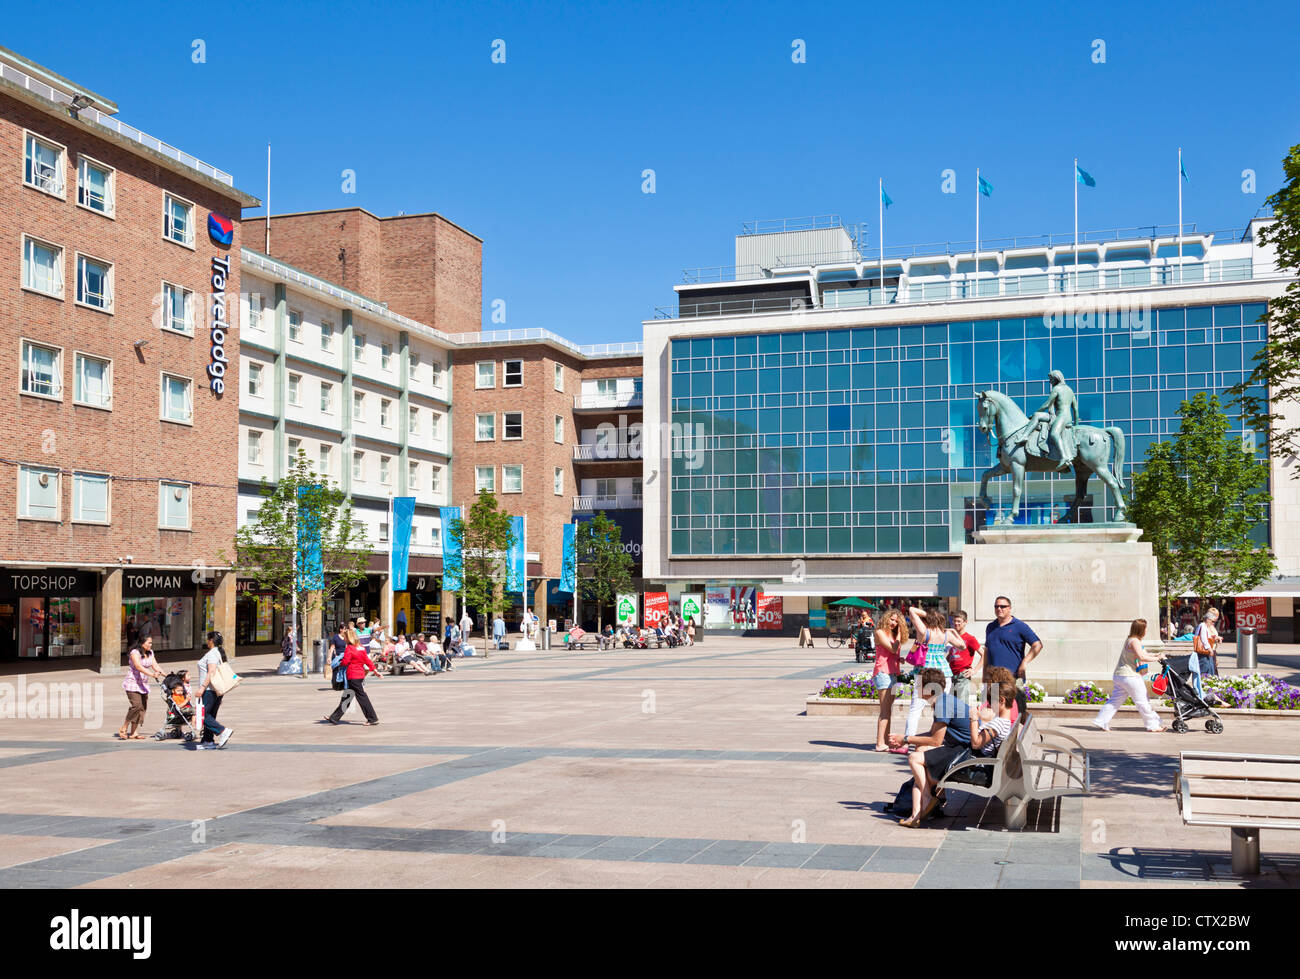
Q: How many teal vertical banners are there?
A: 5